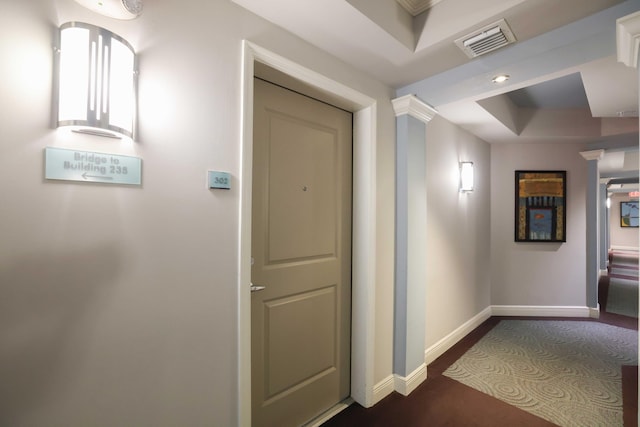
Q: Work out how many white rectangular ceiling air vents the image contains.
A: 1